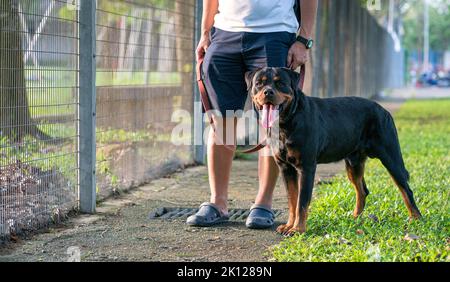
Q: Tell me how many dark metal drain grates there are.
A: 1